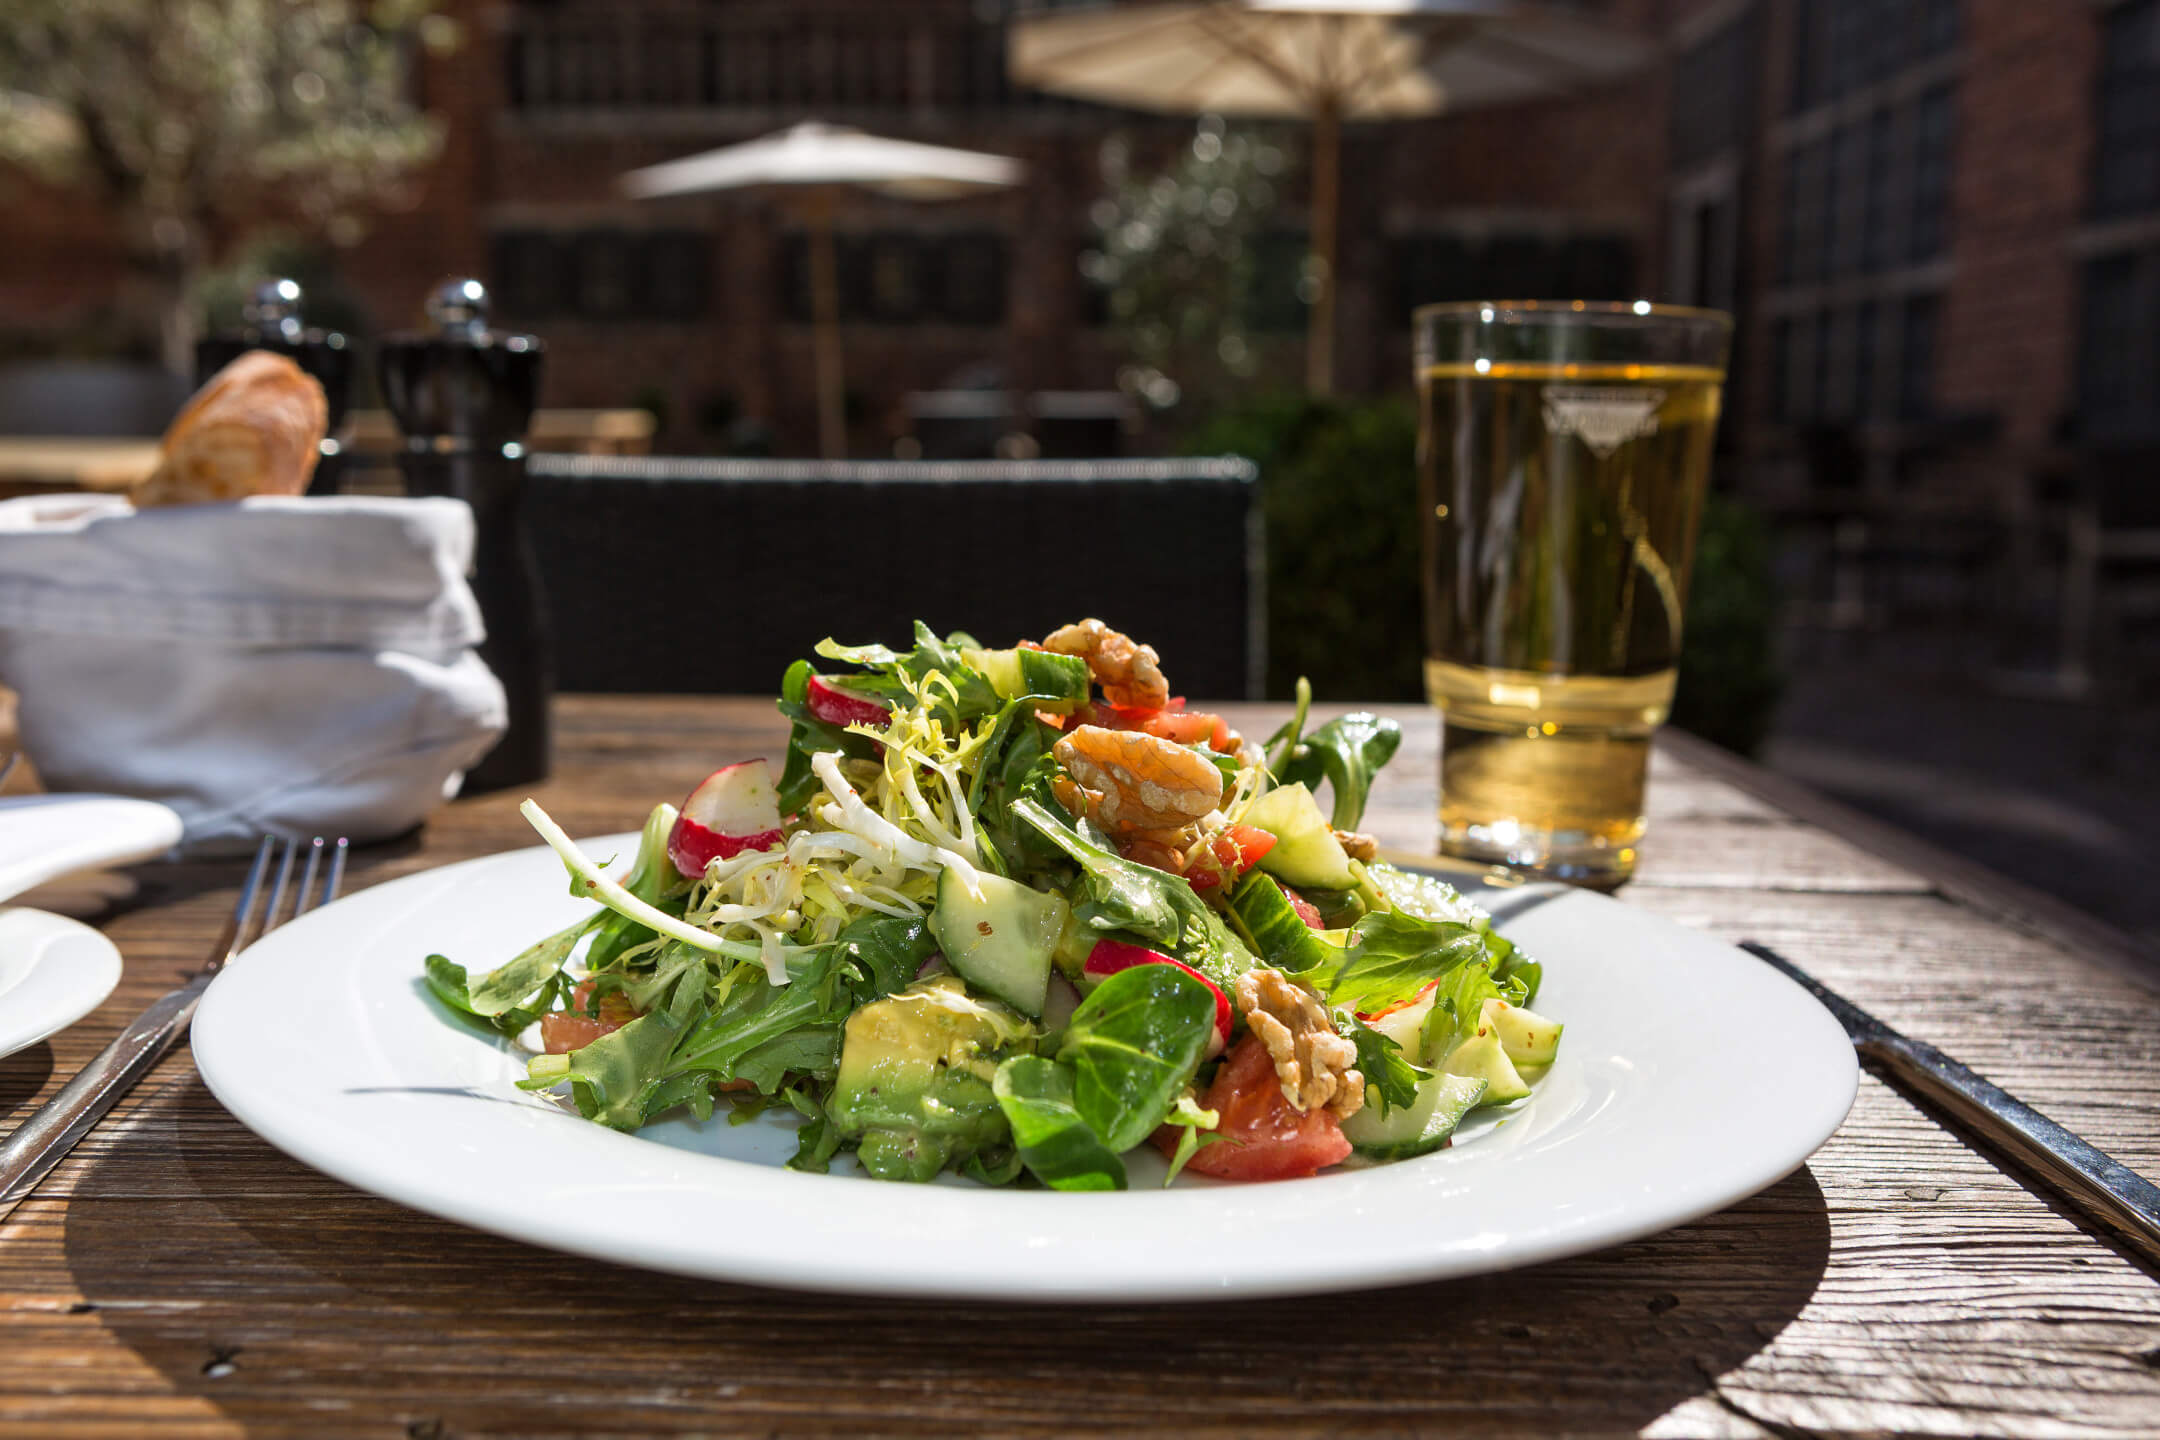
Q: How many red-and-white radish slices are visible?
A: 3